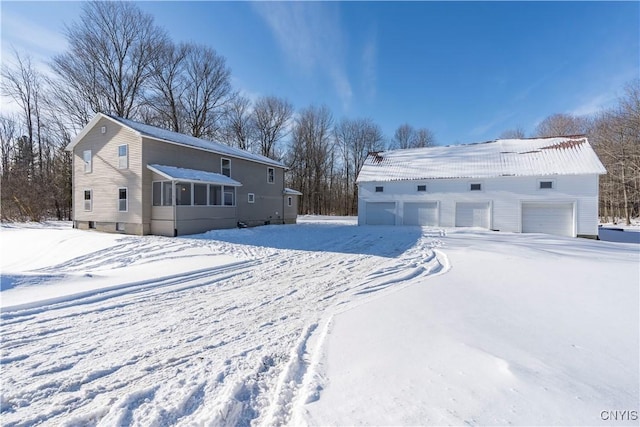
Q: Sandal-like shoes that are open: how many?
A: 0